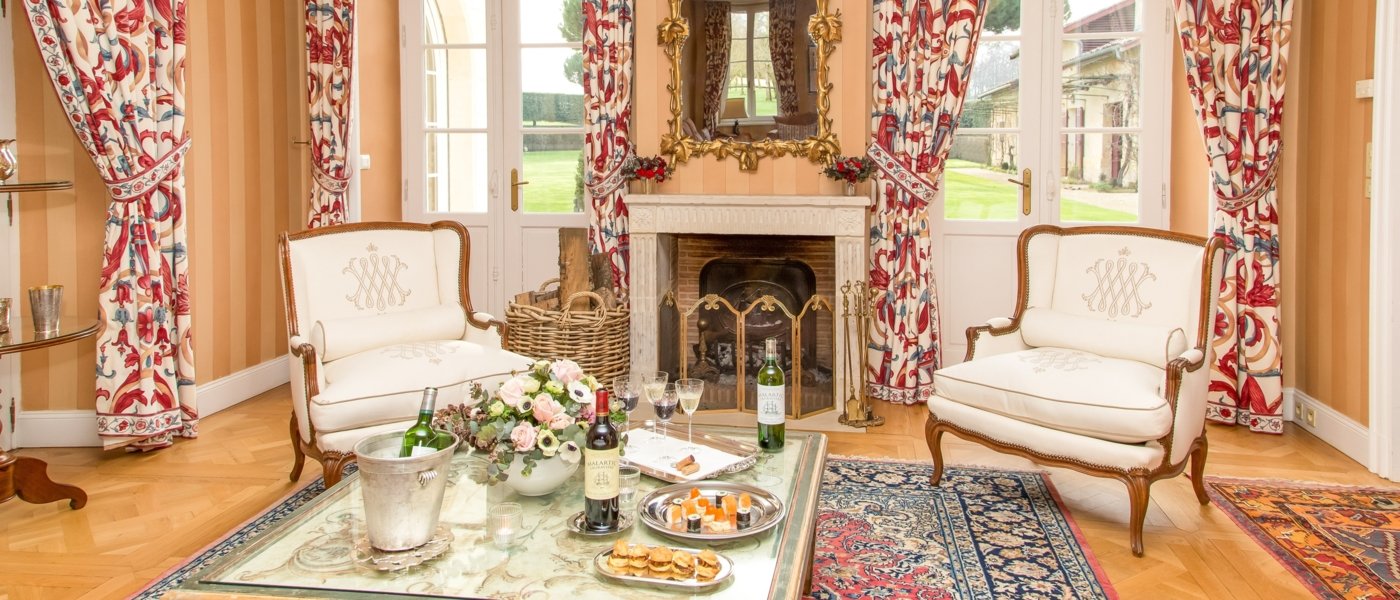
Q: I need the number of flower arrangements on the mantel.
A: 2